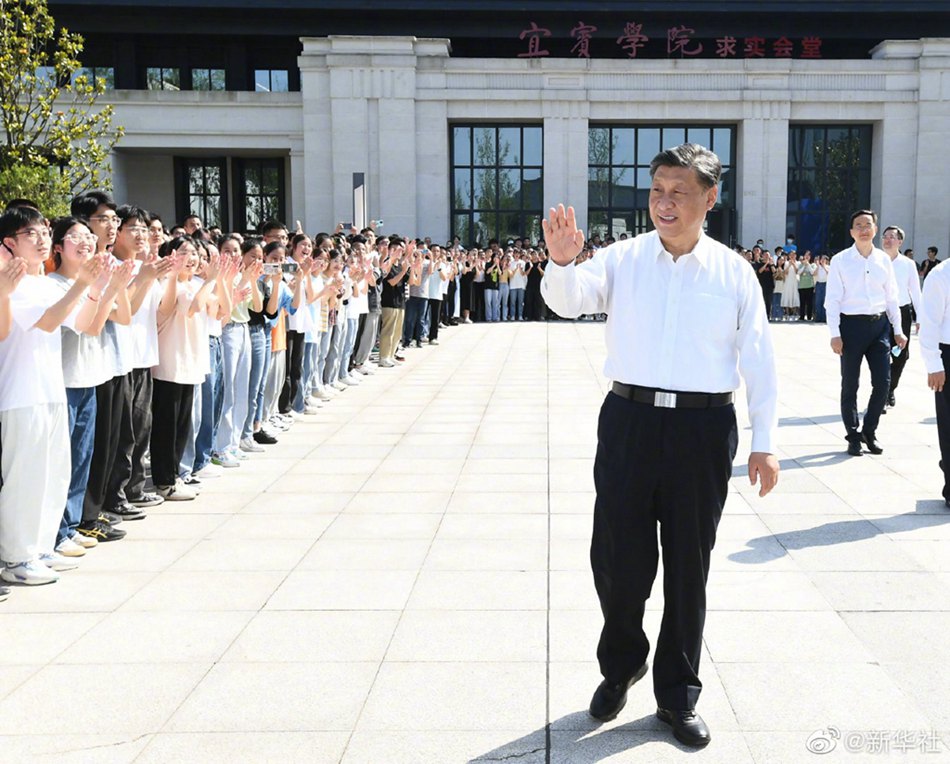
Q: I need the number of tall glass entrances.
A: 3